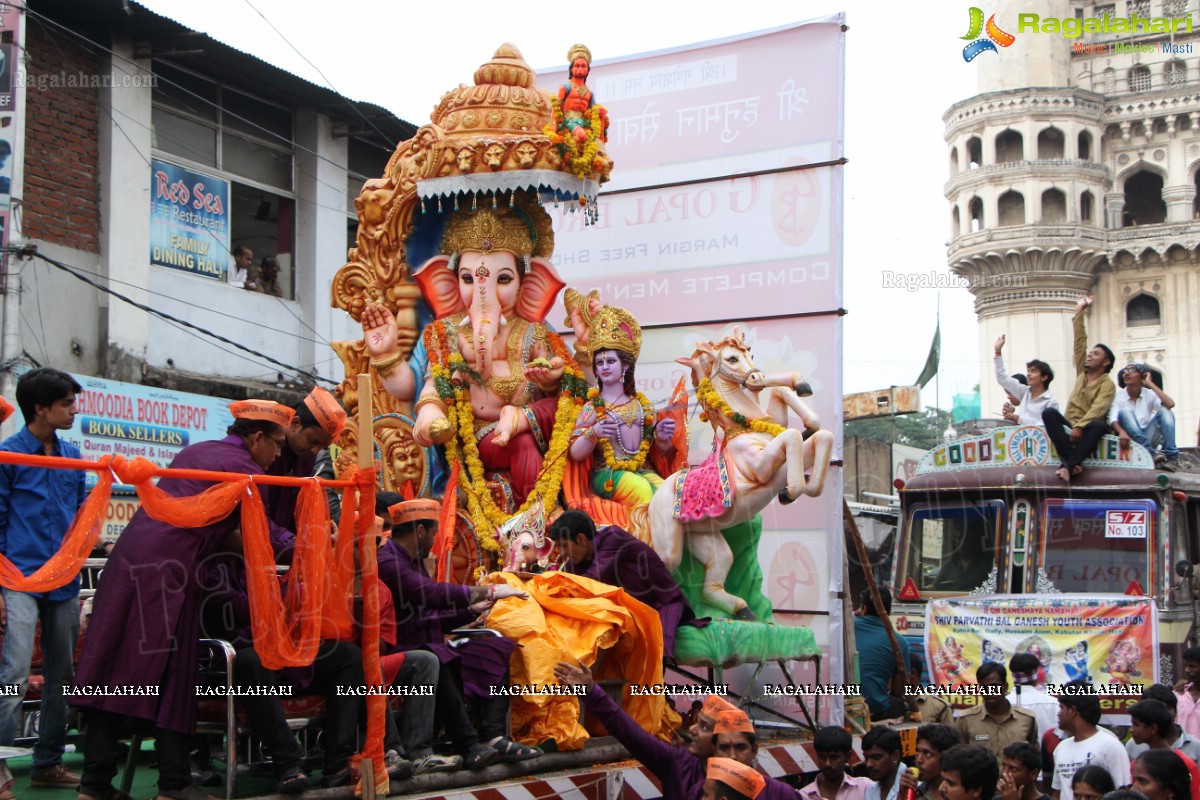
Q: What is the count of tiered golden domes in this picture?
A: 1